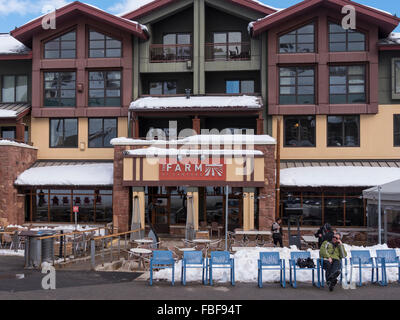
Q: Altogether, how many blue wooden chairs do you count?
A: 8